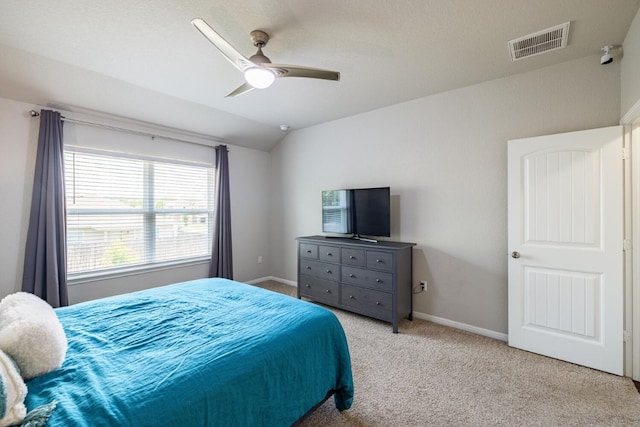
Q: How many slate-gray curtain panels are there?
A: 2